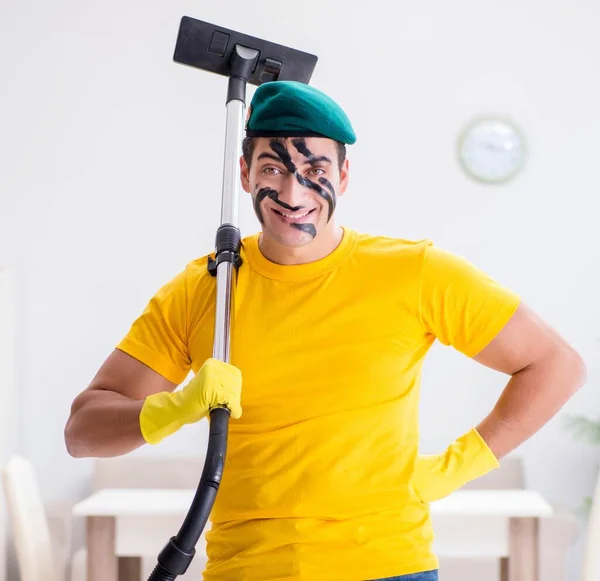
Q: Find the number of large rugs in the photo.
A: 0